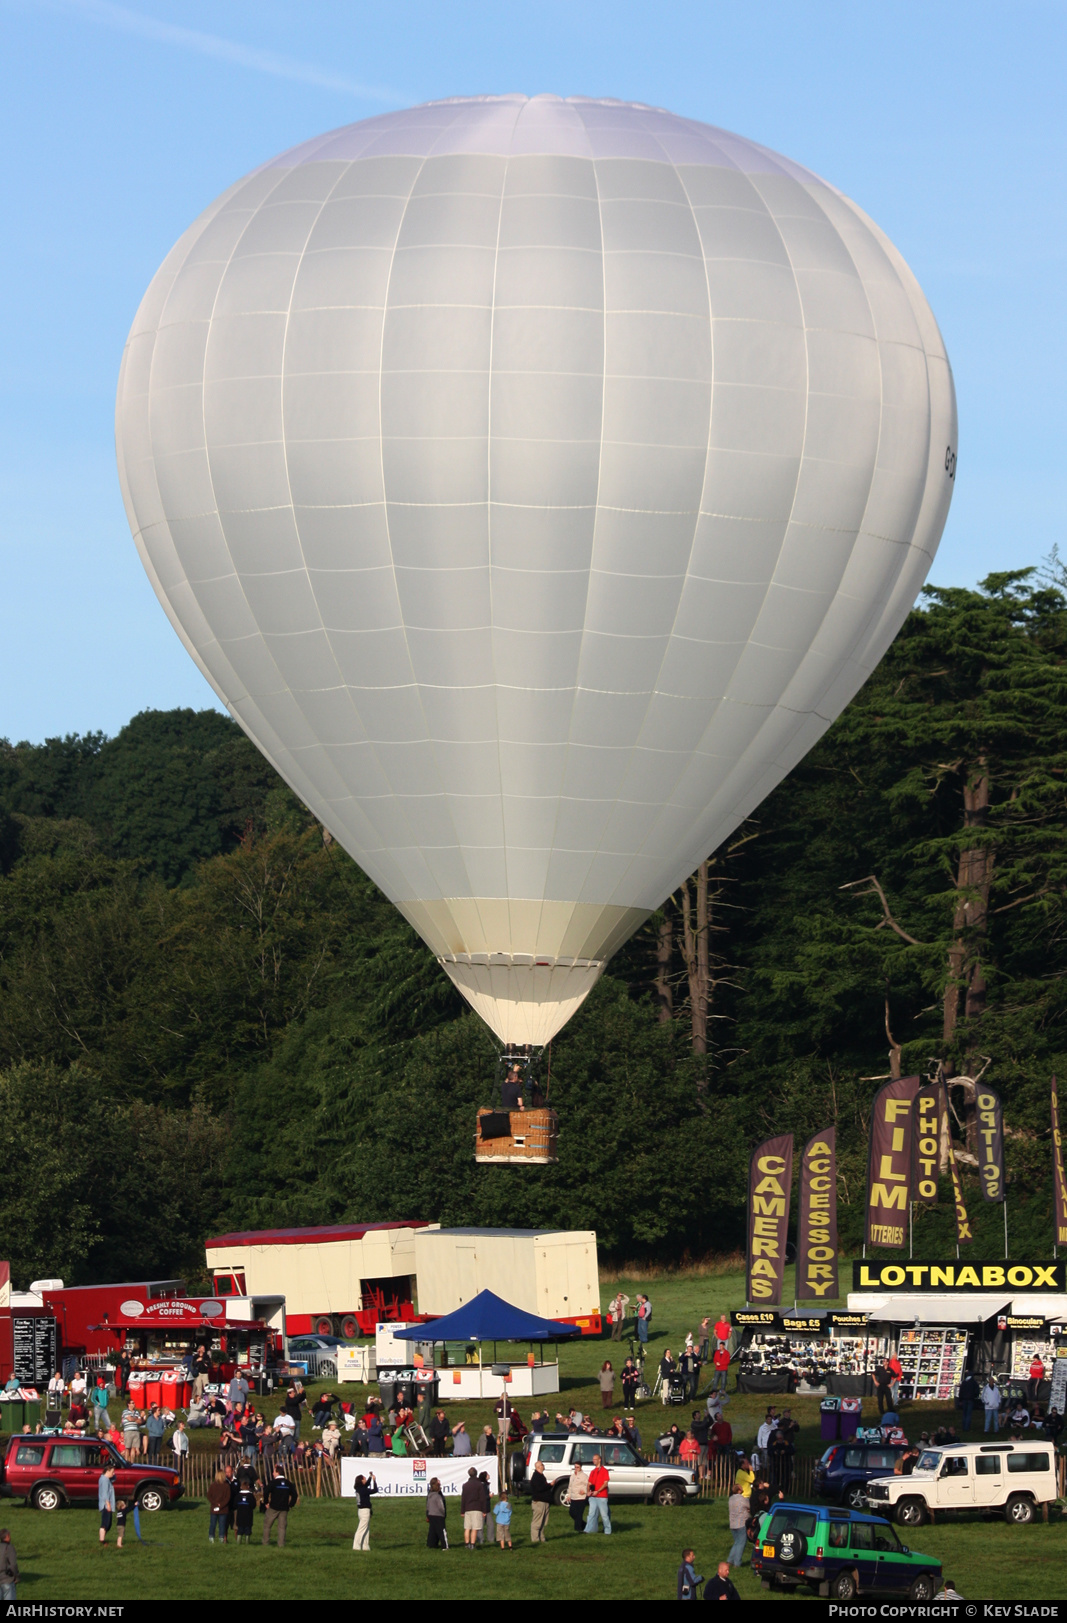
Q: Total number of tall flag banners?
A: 7